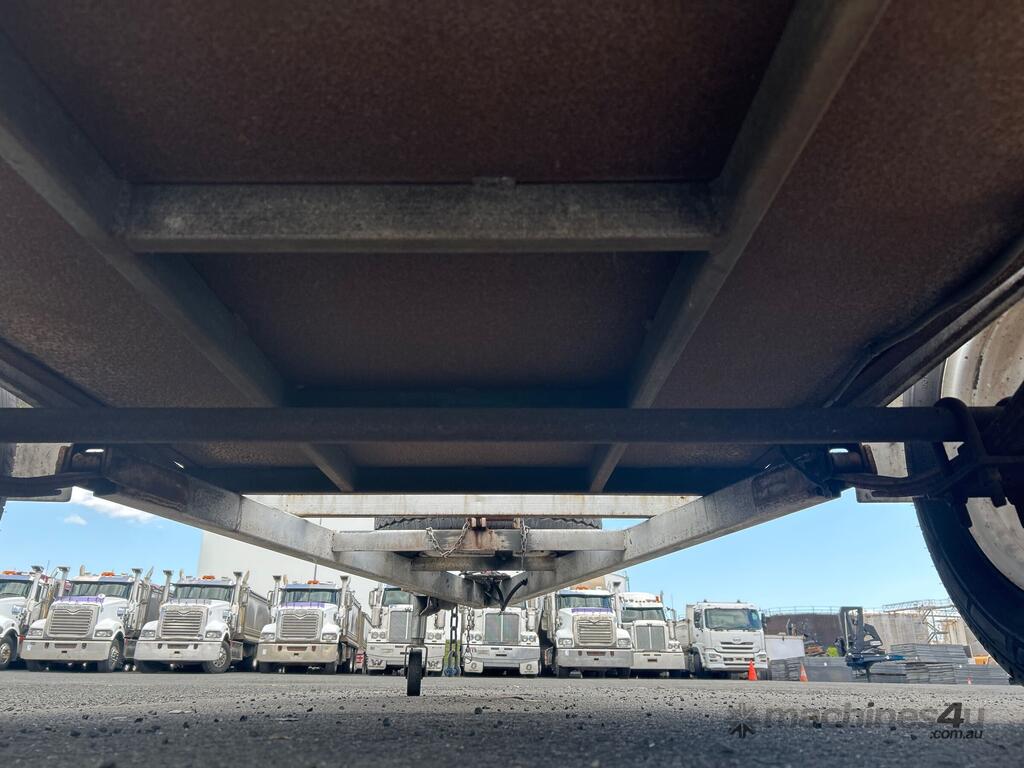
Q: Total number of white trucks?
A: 9